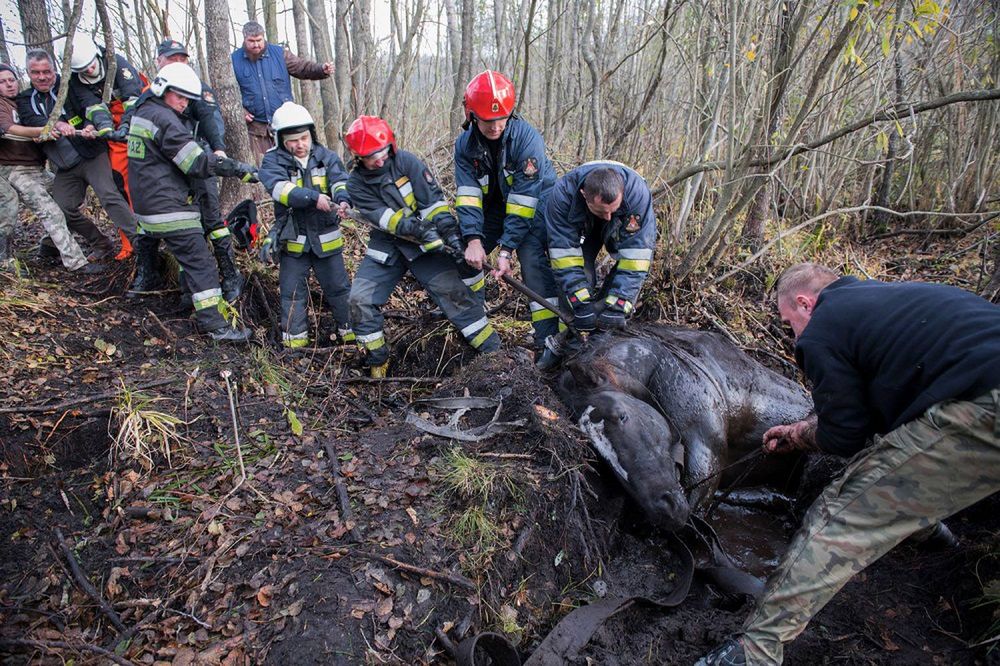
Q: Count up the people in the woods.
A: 11